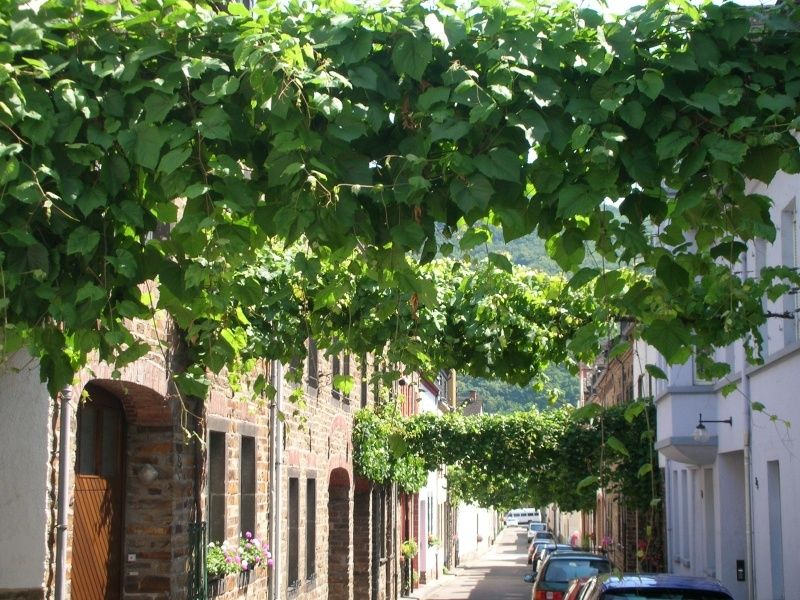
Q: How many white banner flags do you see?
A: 0